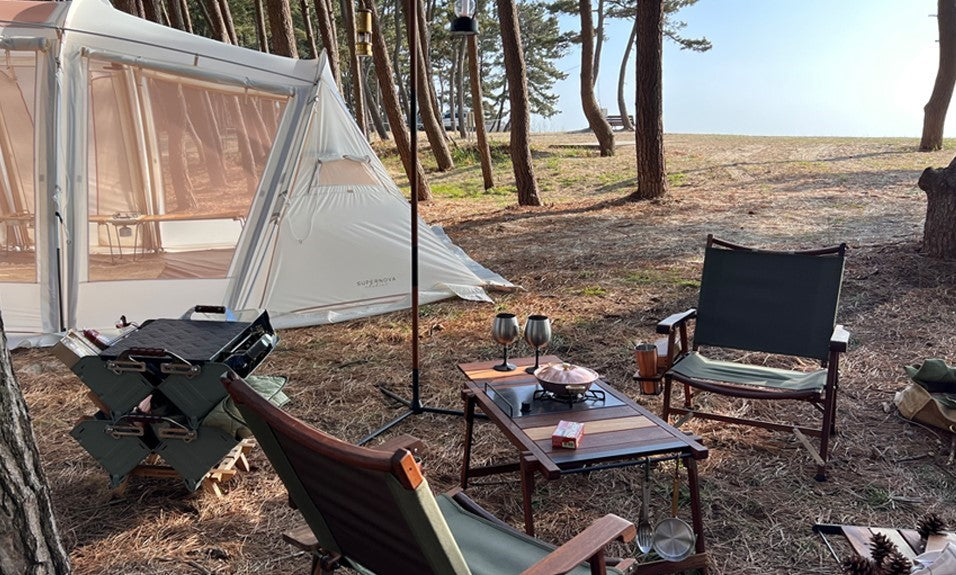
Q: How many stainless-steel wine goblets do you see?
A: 2